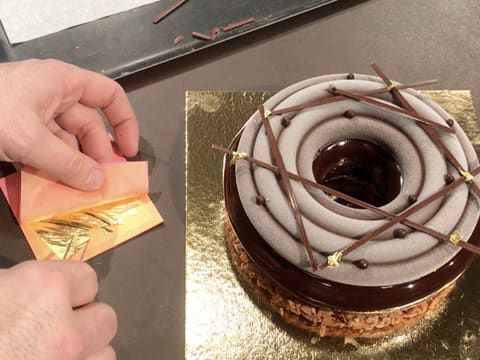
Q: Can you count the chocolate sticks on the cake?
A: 6